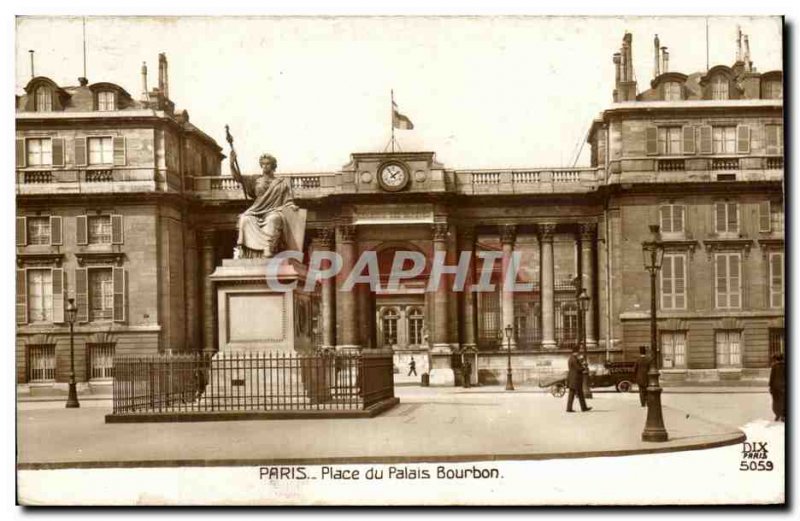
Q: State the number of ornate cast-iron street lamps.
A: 4